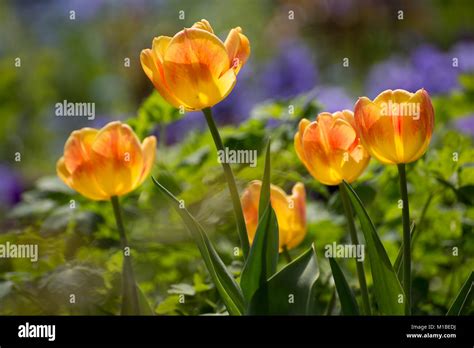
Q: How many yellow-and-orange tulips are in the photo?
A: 5